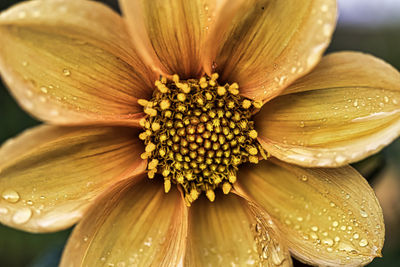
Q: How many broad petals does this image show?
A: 8